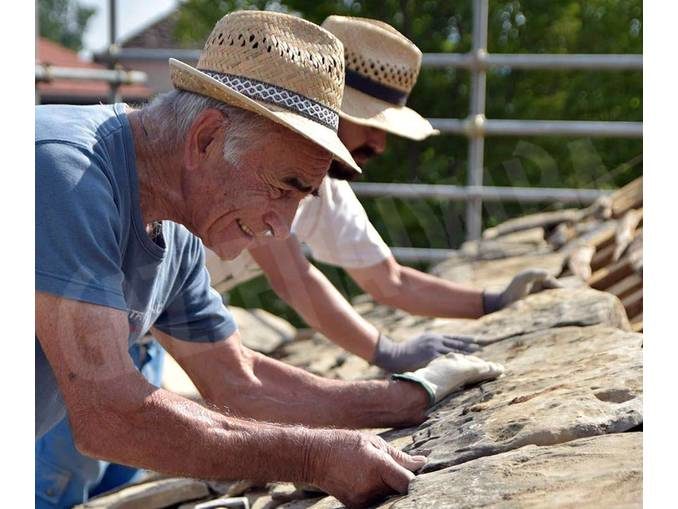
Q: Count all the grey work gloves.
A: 2